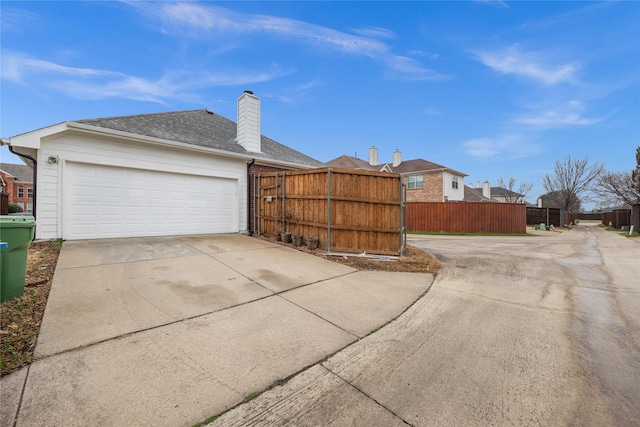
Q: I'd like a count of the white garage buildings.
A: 1